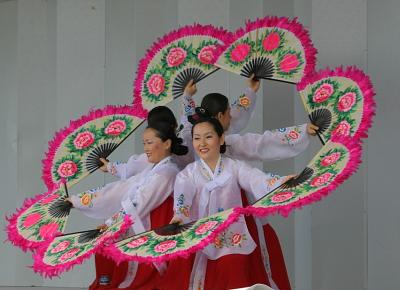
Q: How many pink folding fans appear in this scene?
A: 8